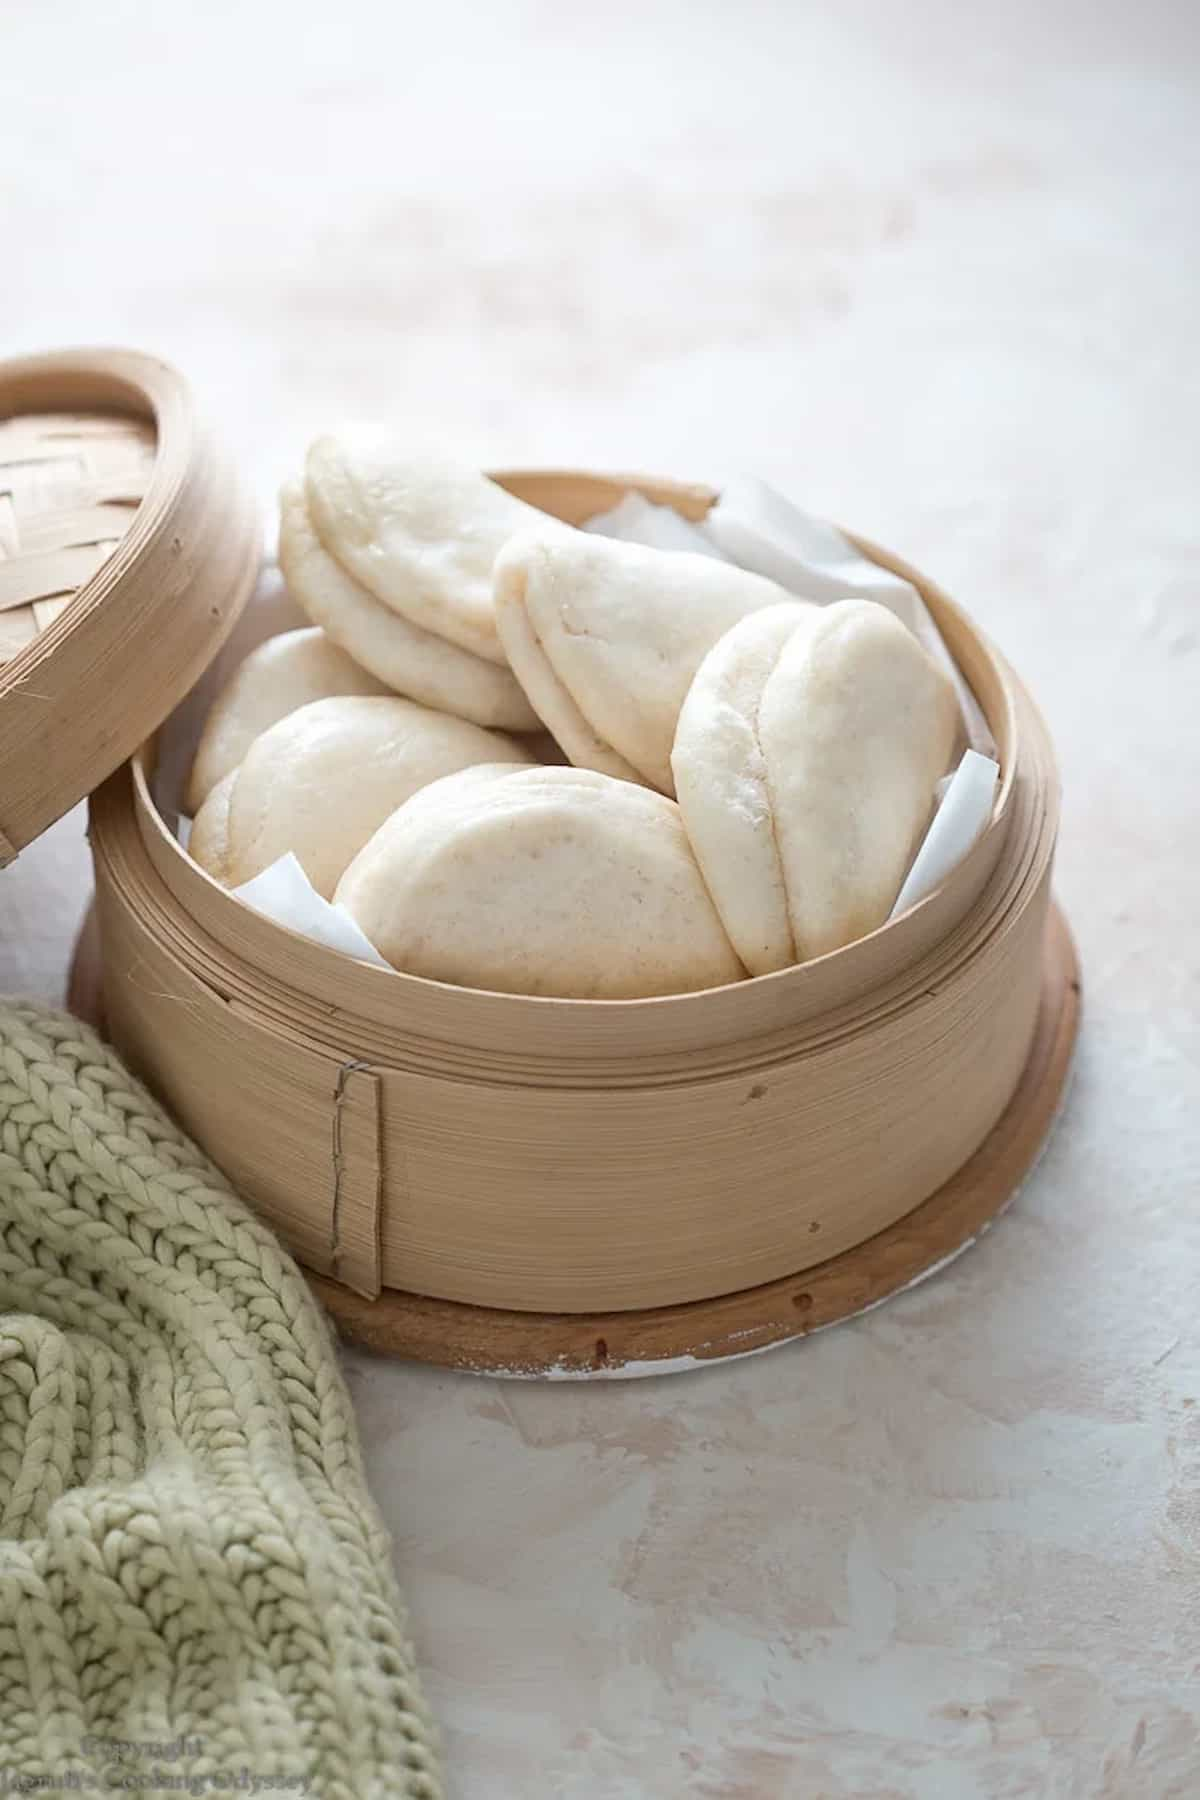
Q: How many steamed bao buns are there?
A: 6